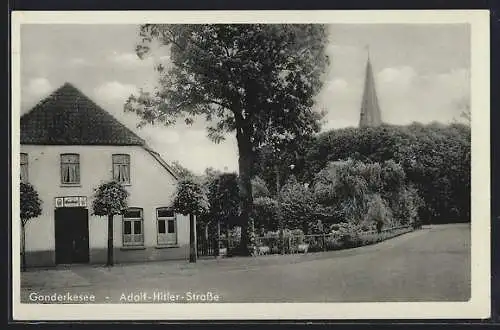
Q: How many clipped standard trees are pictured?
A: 3